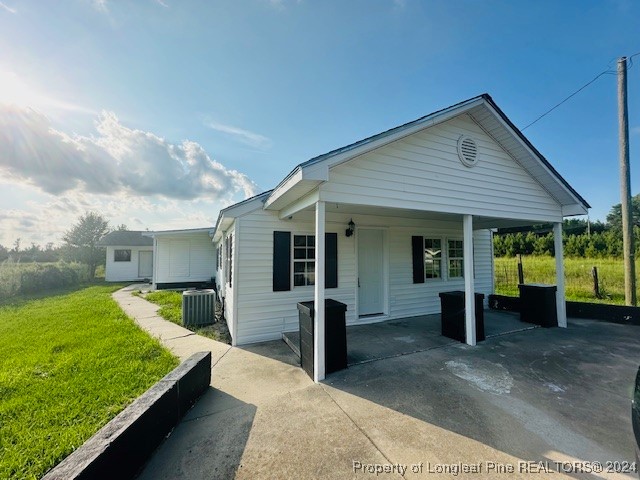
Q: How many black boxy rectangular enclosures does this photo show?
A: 3